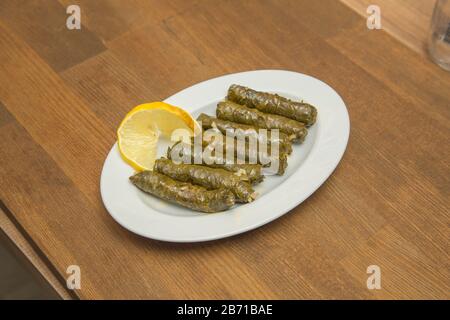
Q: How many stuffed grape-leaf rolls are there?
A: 7